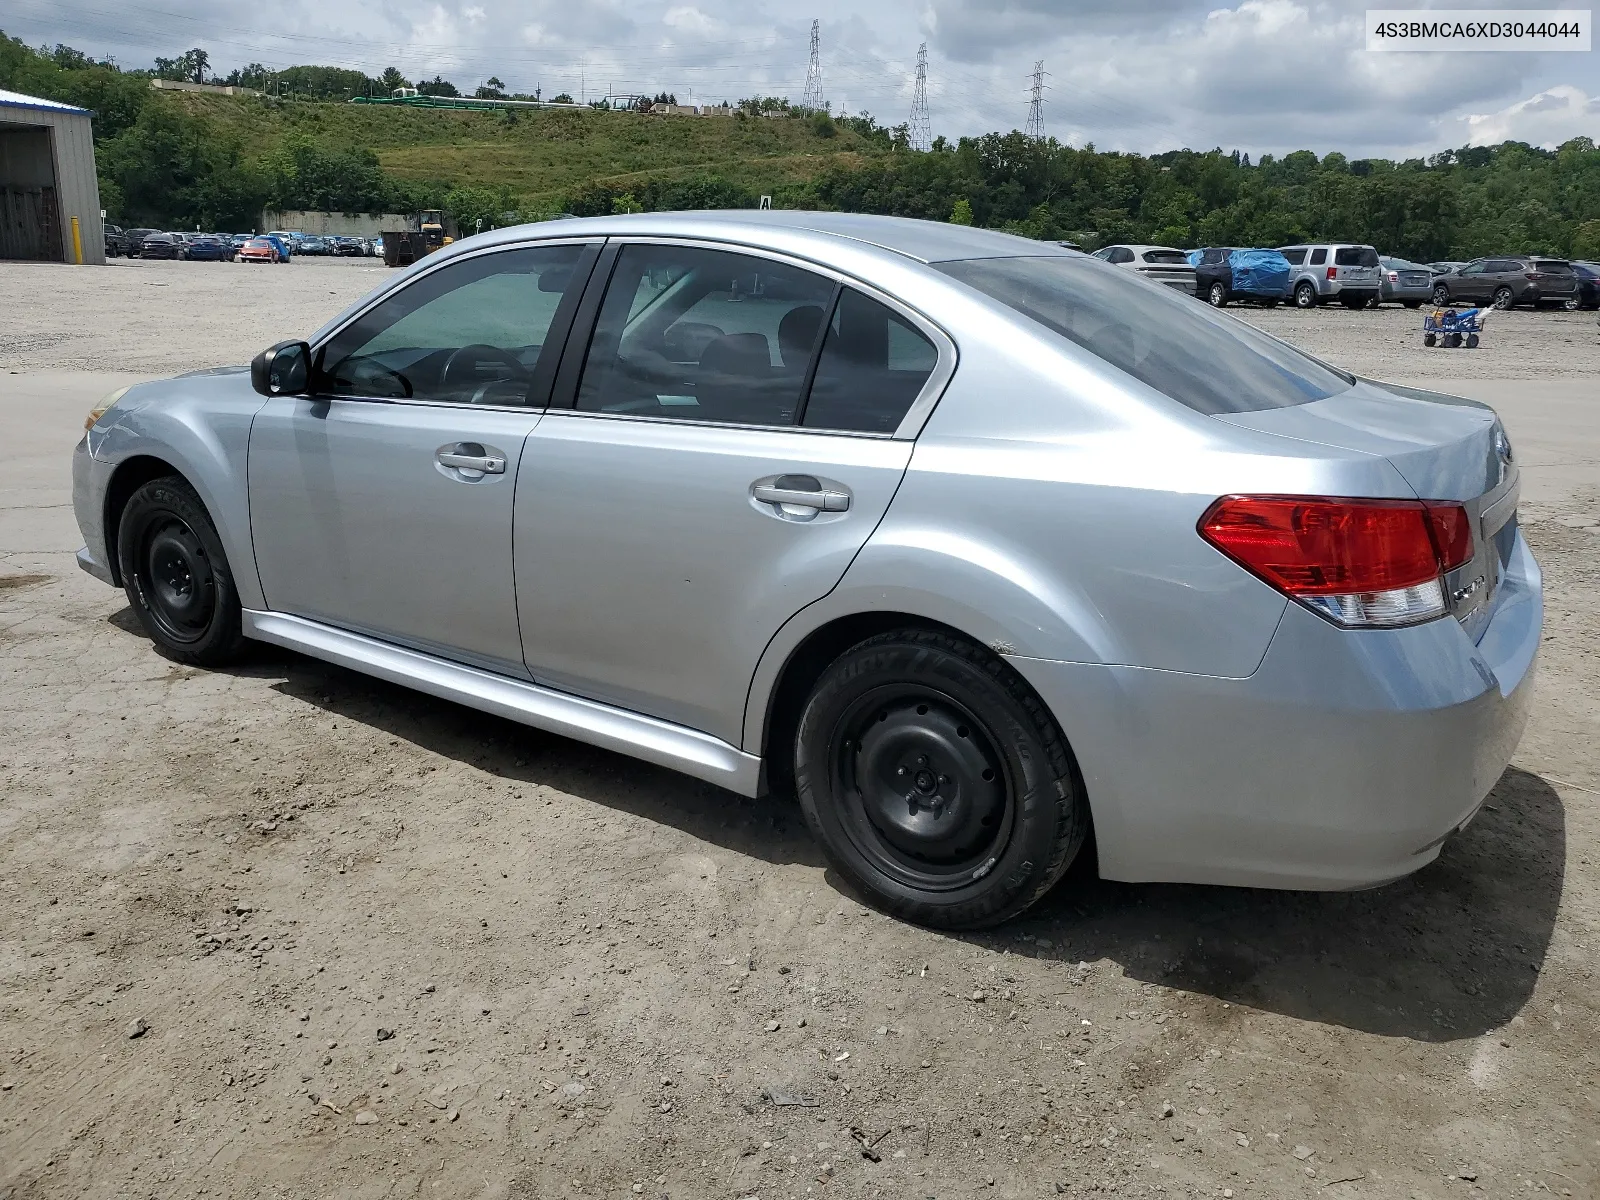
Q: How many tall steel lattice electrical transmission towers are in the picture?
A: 3